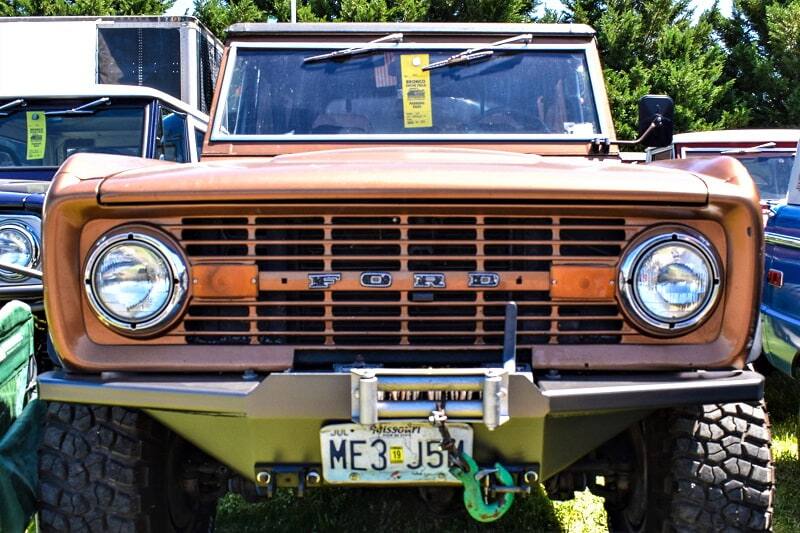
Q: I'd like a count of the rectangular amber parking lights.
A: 2